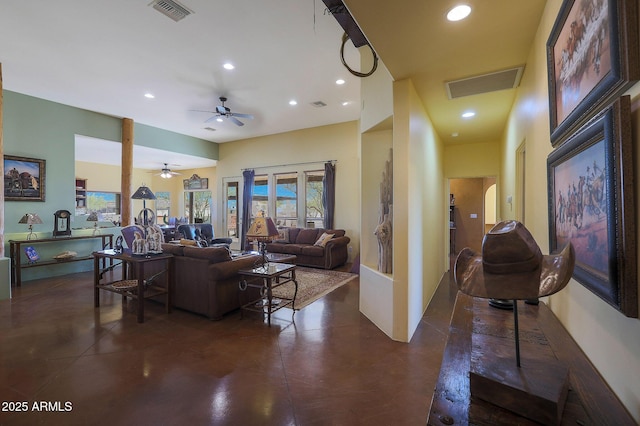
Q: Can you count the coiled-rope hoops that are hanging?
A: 1